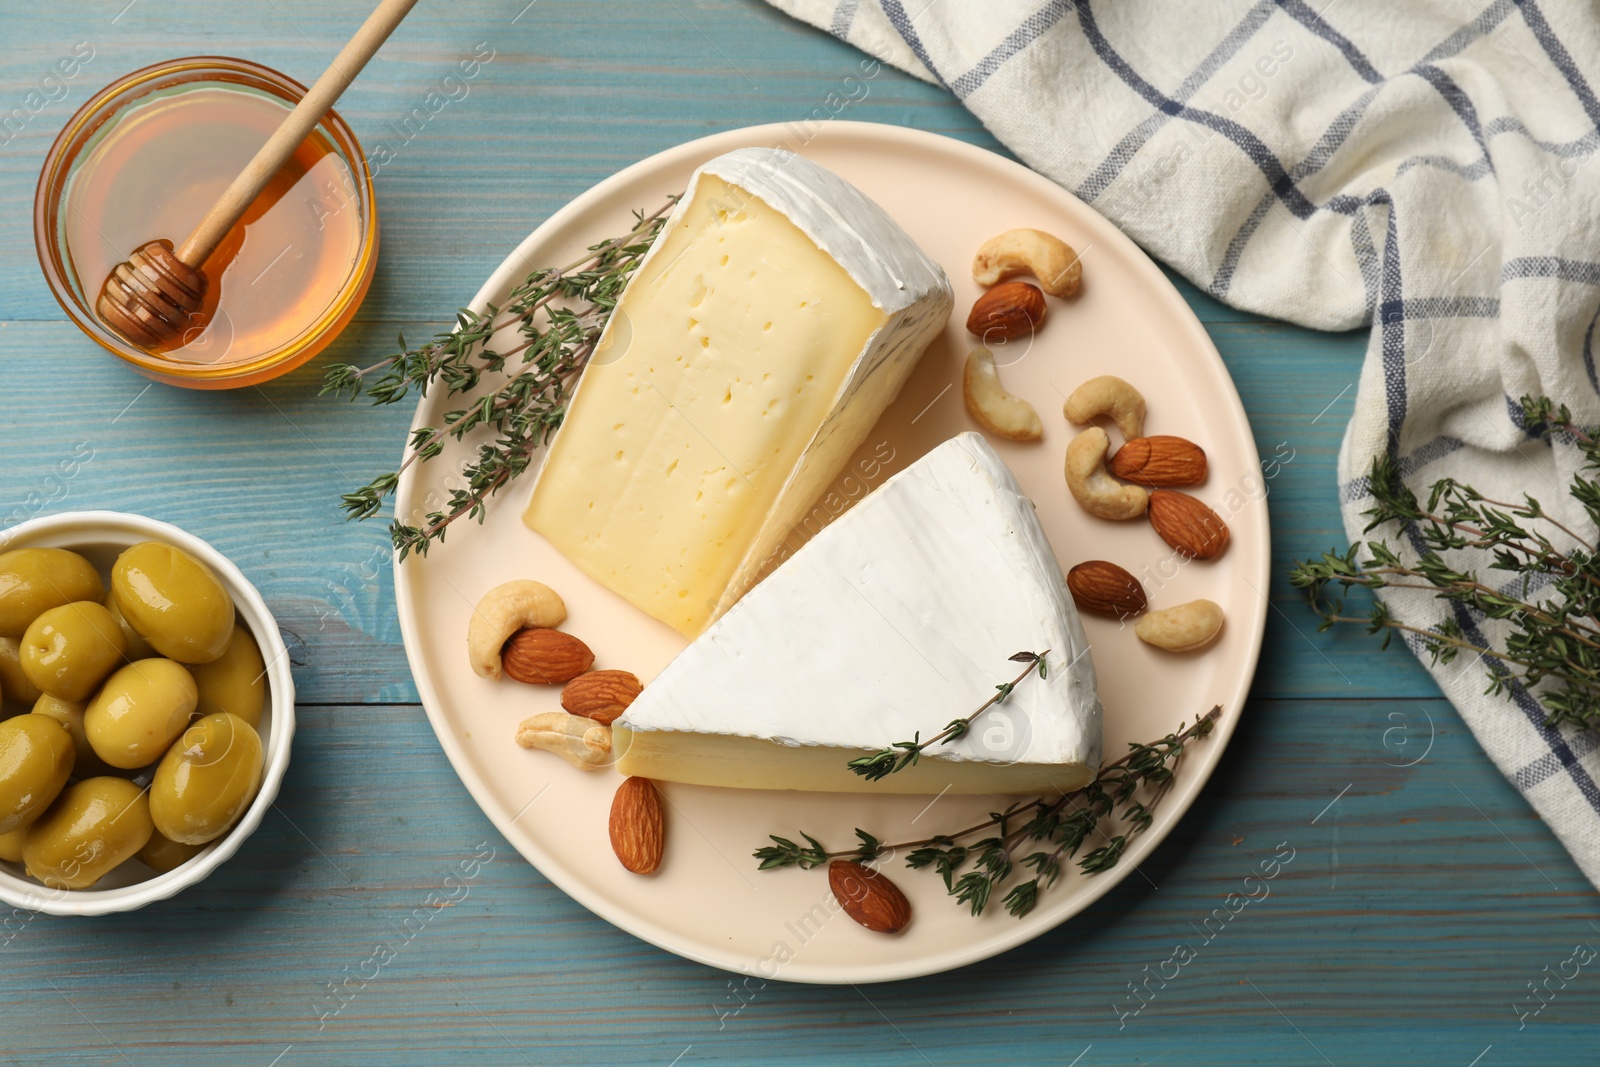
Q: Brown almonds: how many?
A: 8